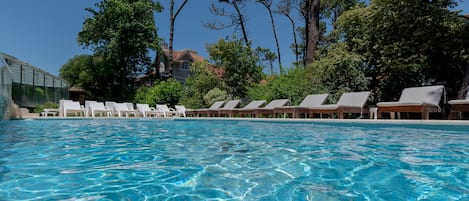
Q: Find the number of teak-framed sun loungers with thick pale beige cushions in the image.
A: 8